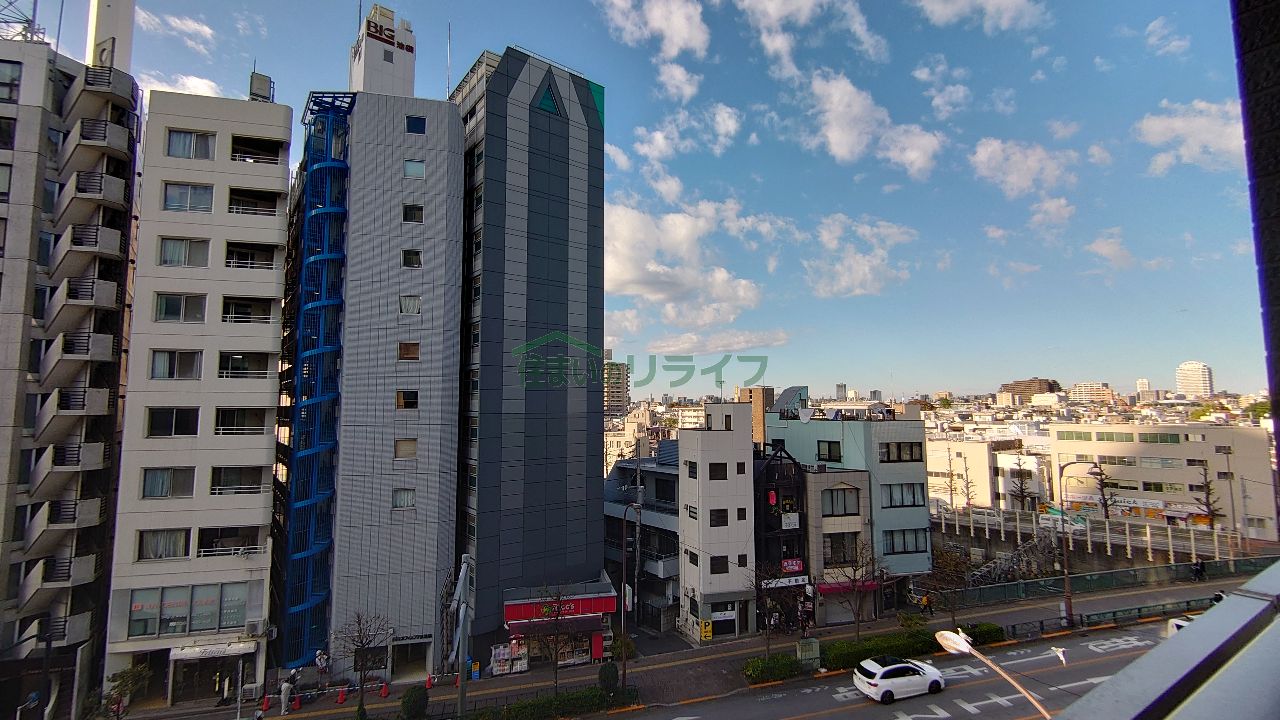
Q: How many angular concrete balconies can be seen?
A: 11